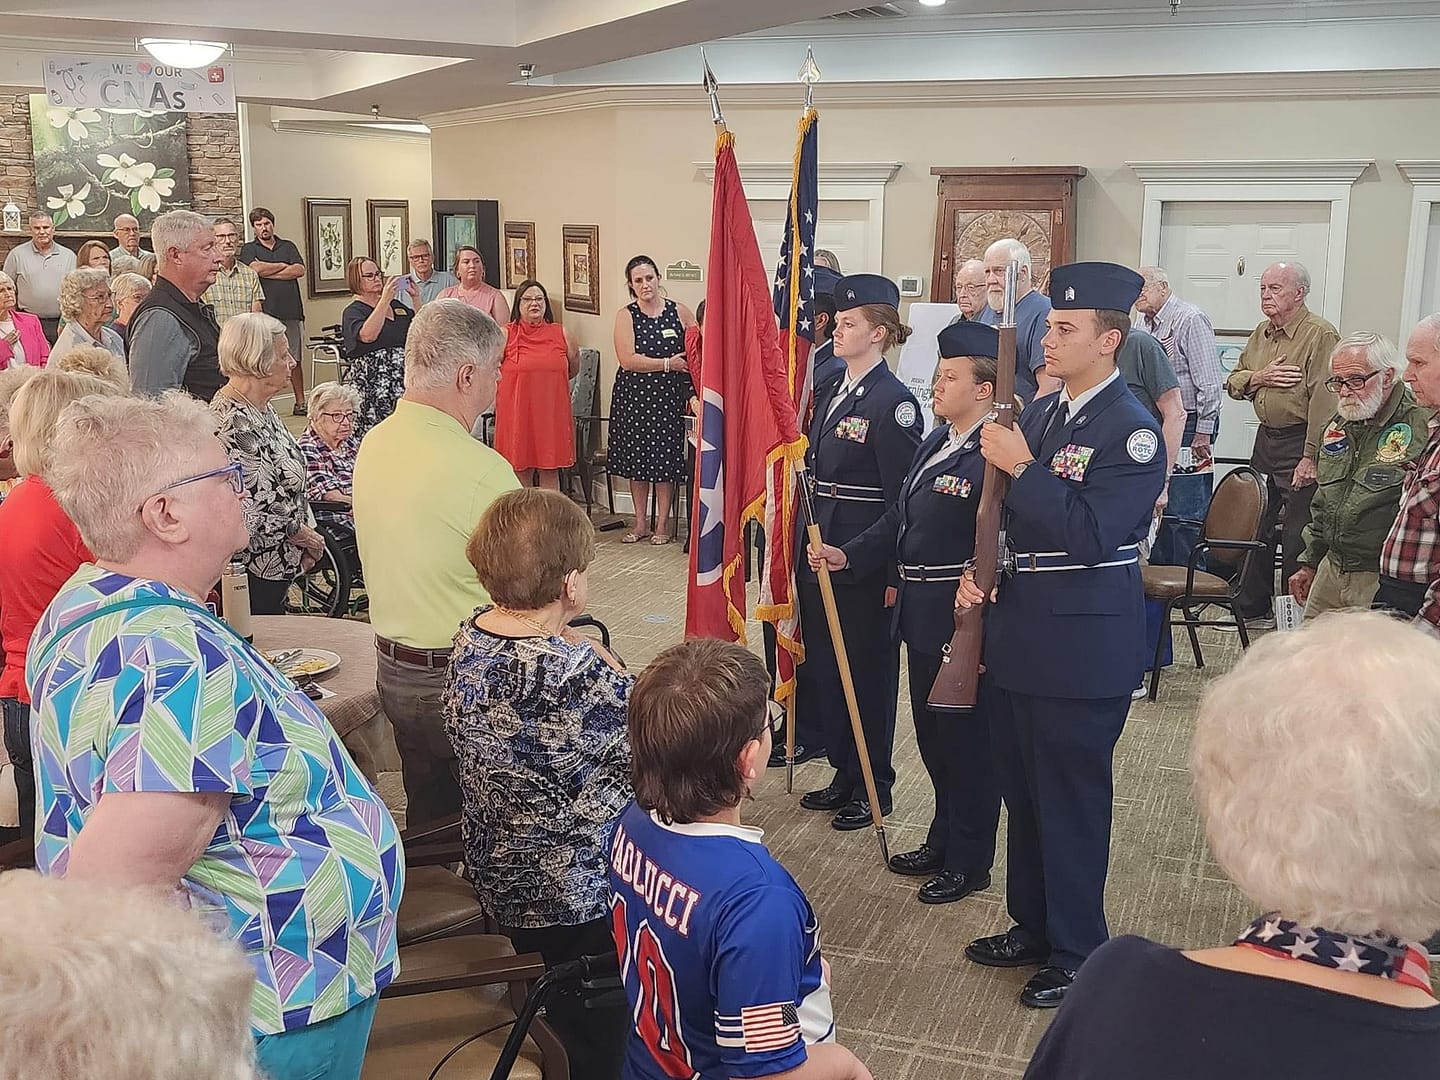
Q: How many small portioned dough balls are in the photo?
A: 0